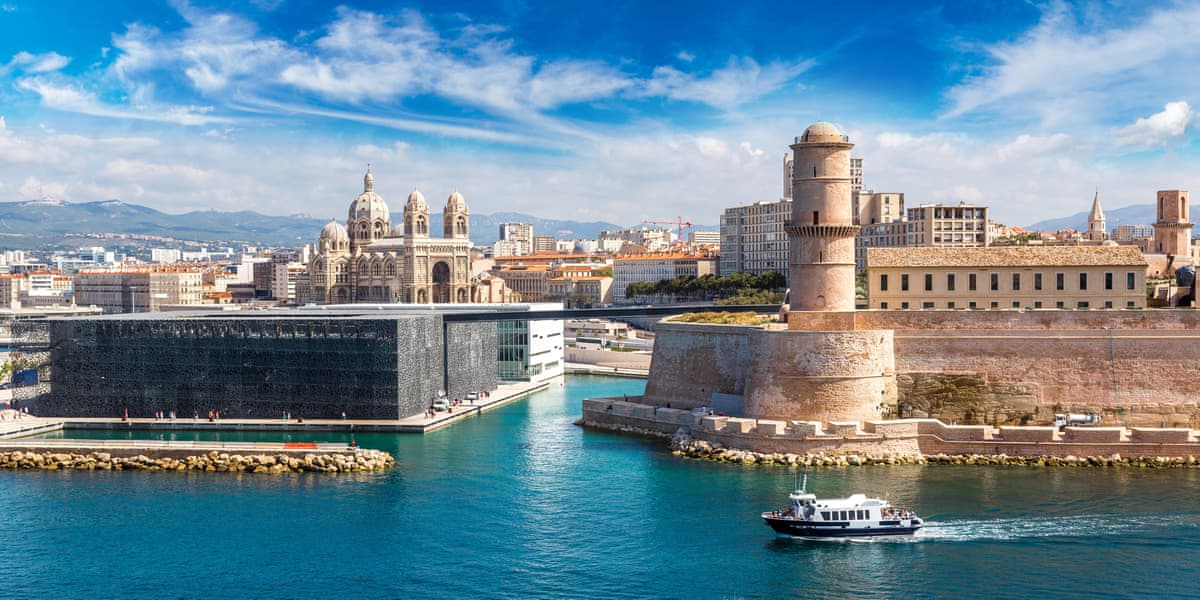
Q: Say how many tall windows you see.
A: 12